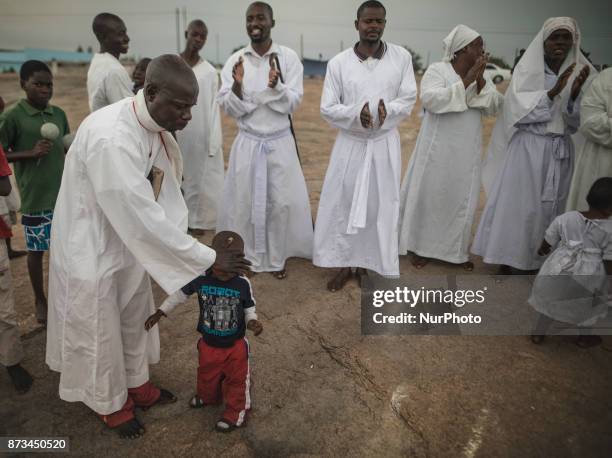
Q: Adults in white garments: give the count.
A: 8